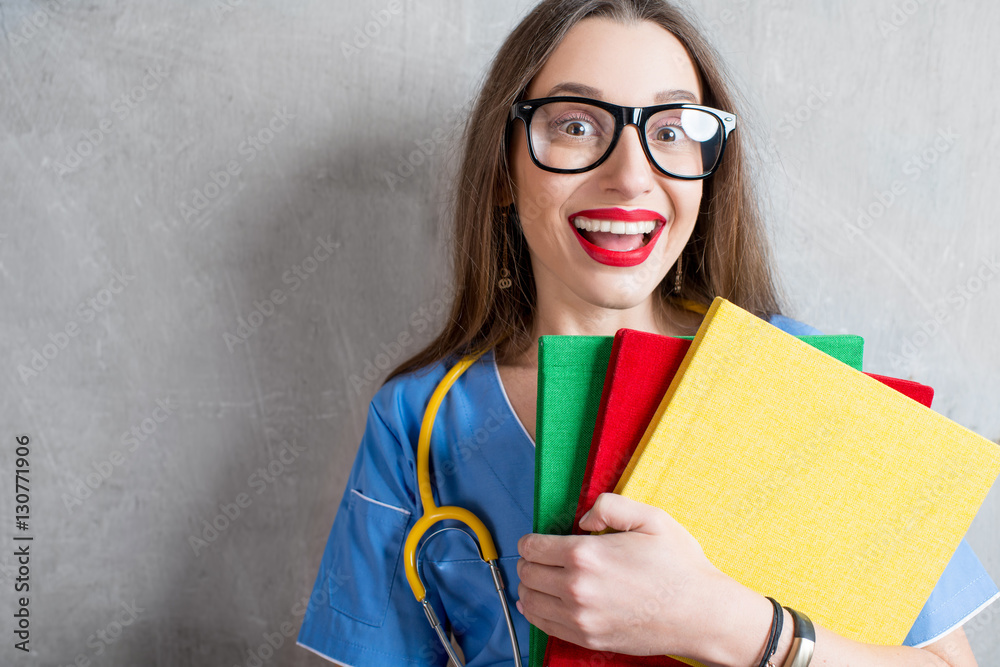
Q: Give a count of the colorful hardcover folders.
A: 3